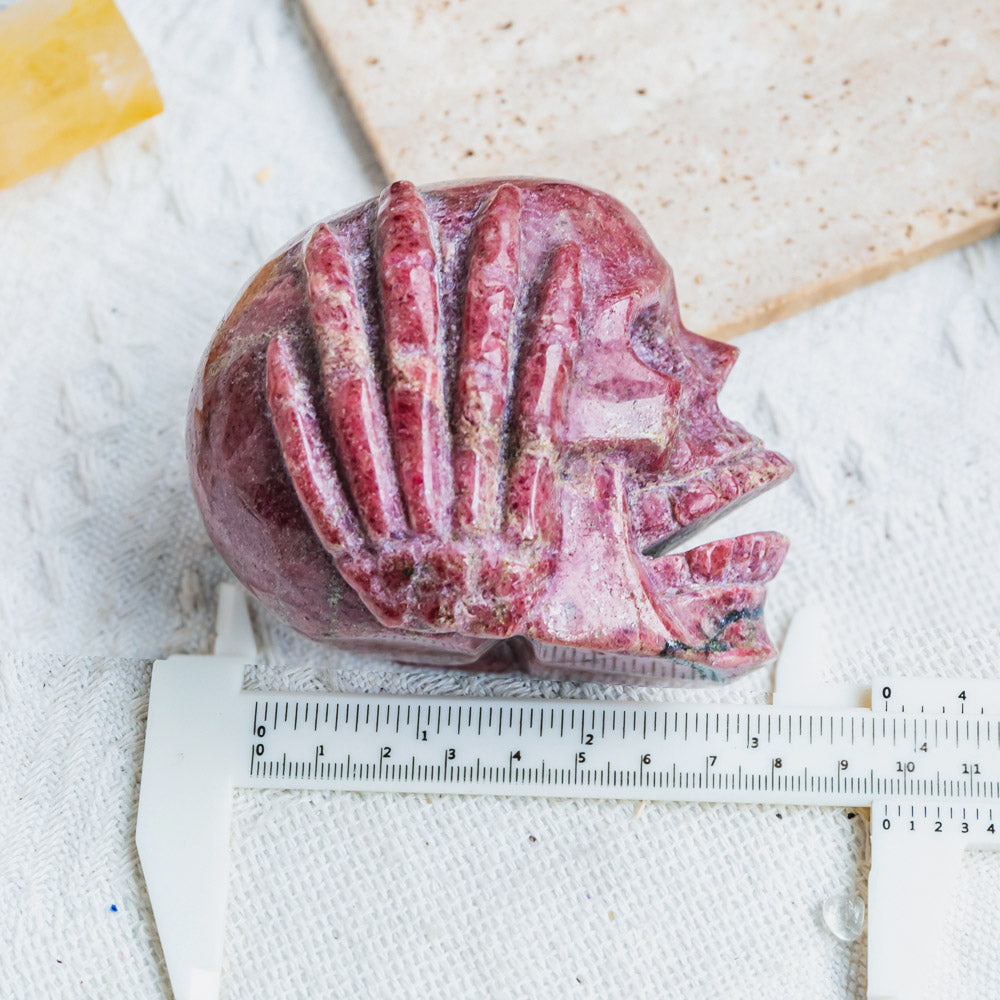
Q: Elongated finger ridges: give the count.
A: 5